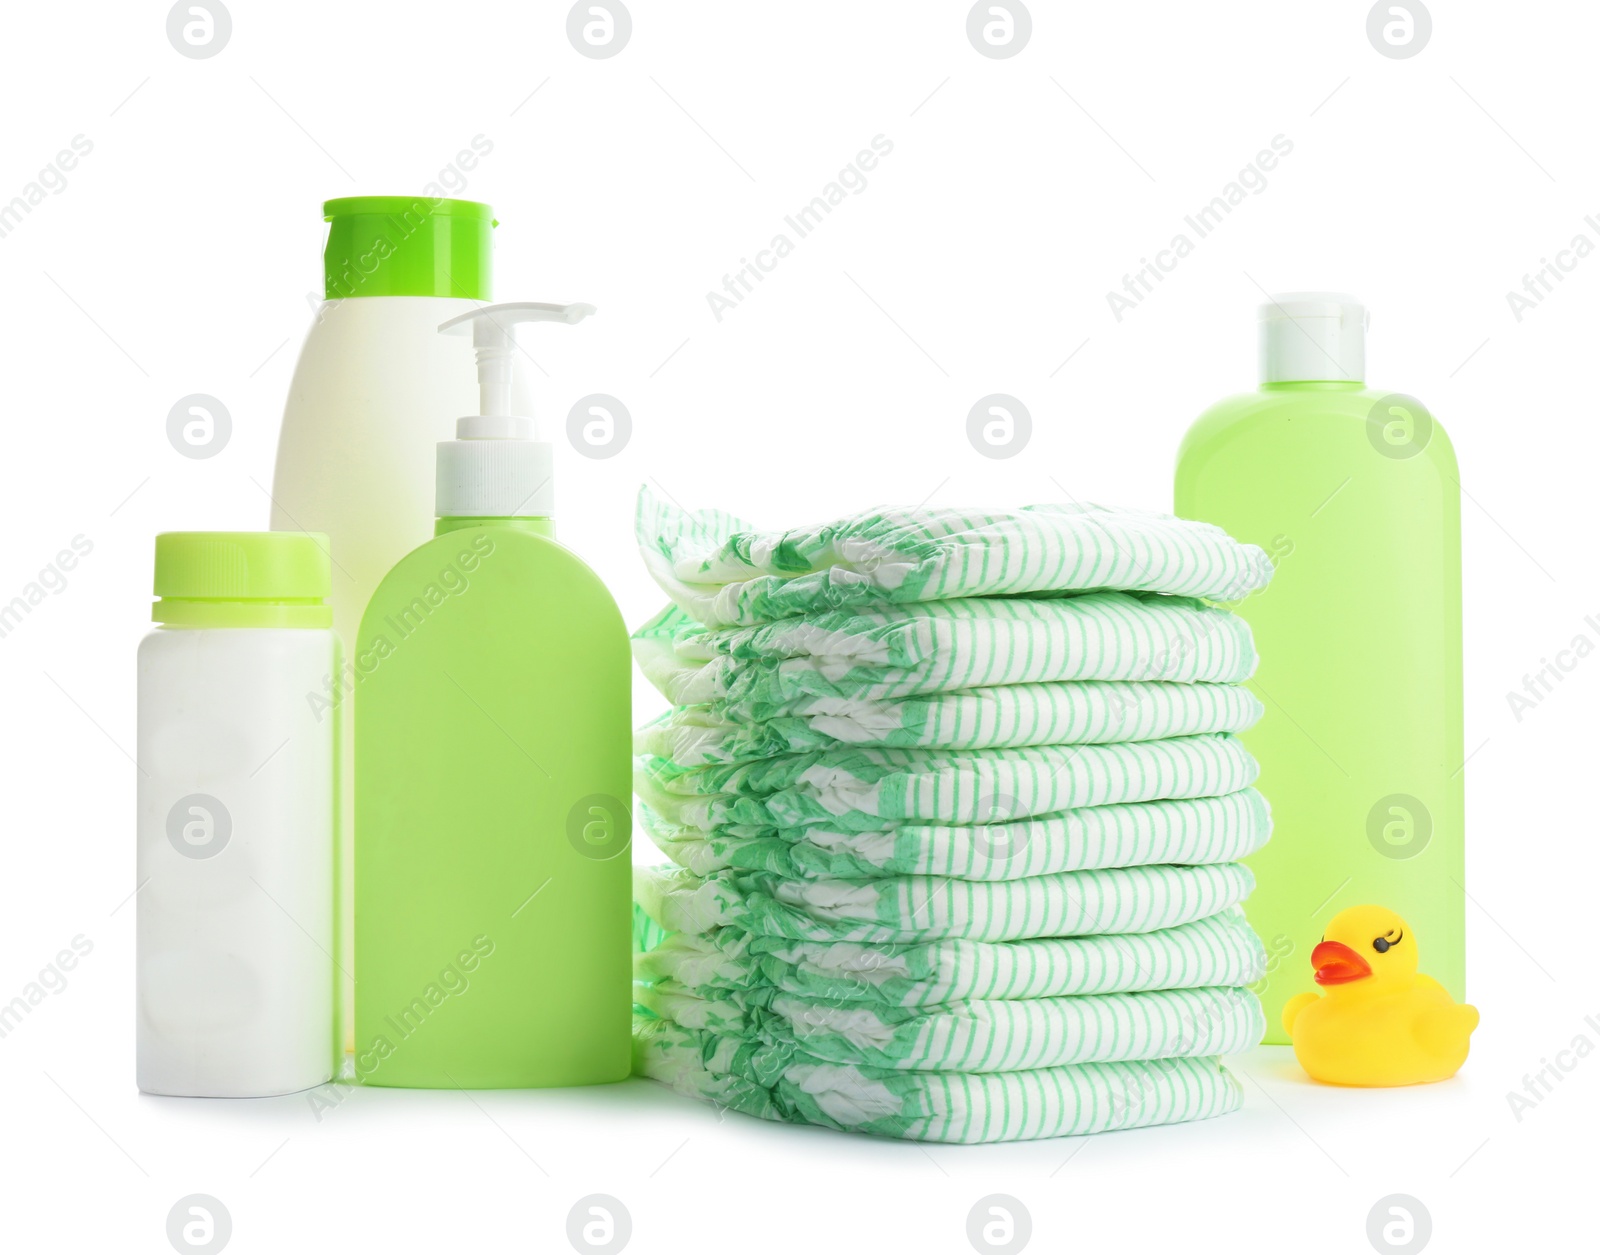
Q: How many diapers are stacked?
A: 9